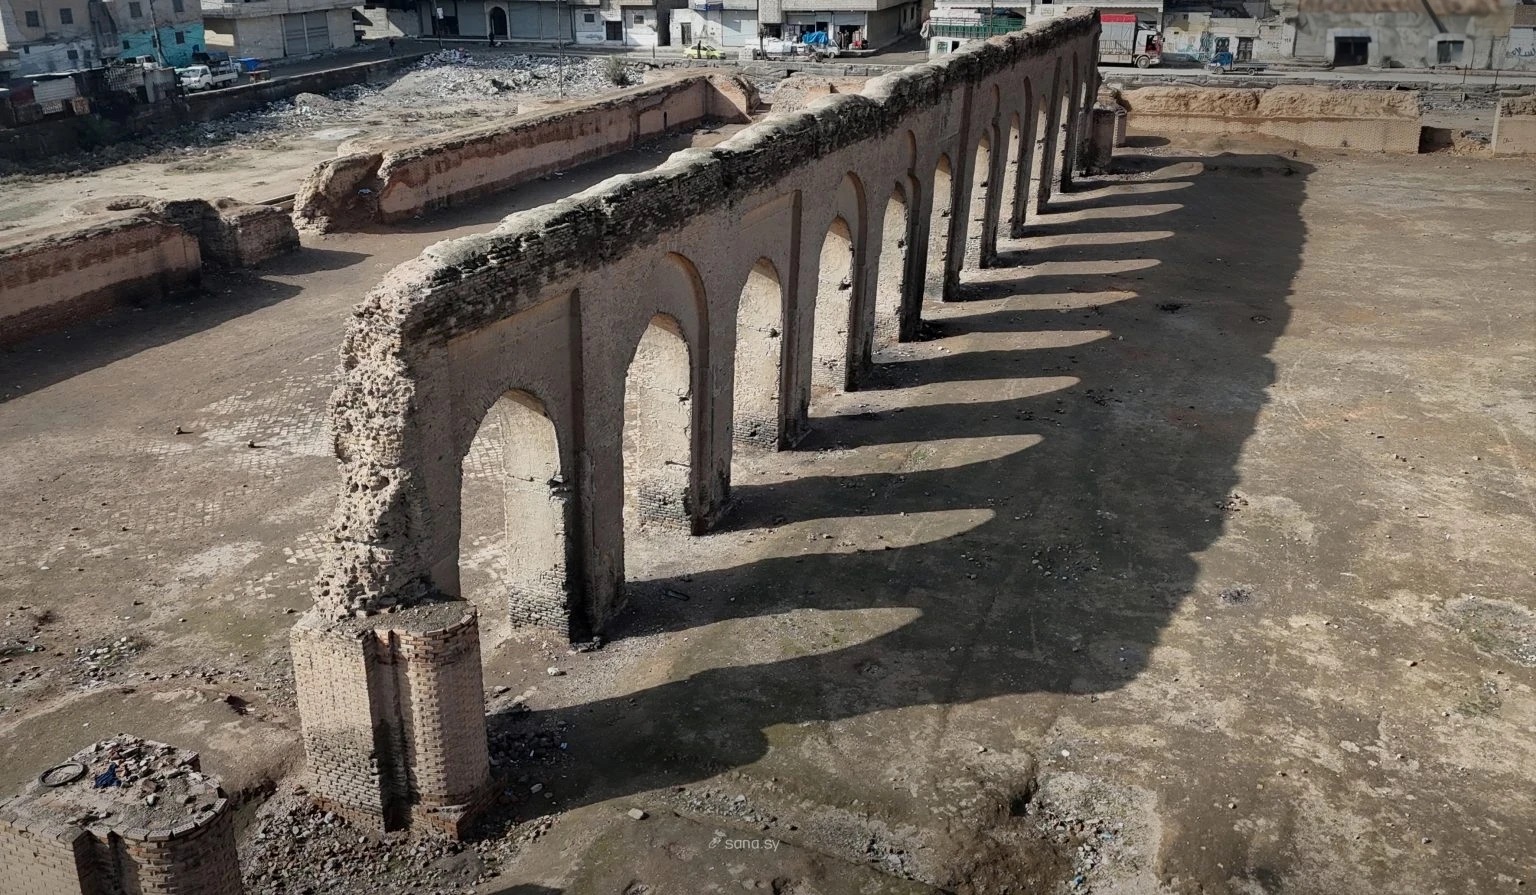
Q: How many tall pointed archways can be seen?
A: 11